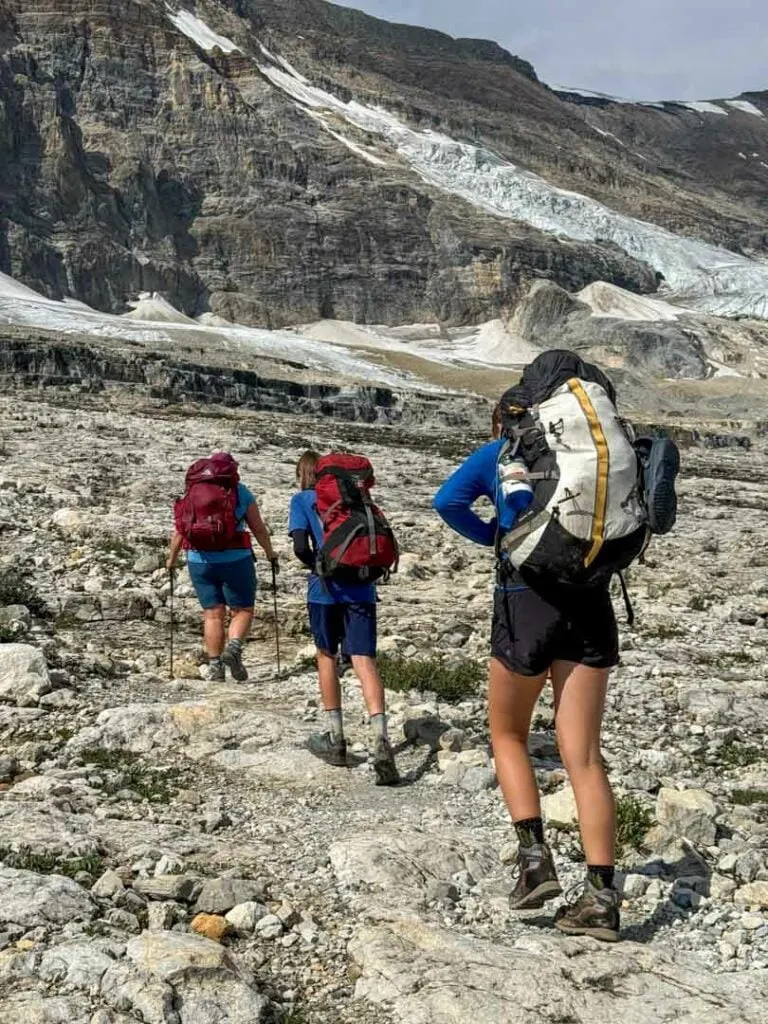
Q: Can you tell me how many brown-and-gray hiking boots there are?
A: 2